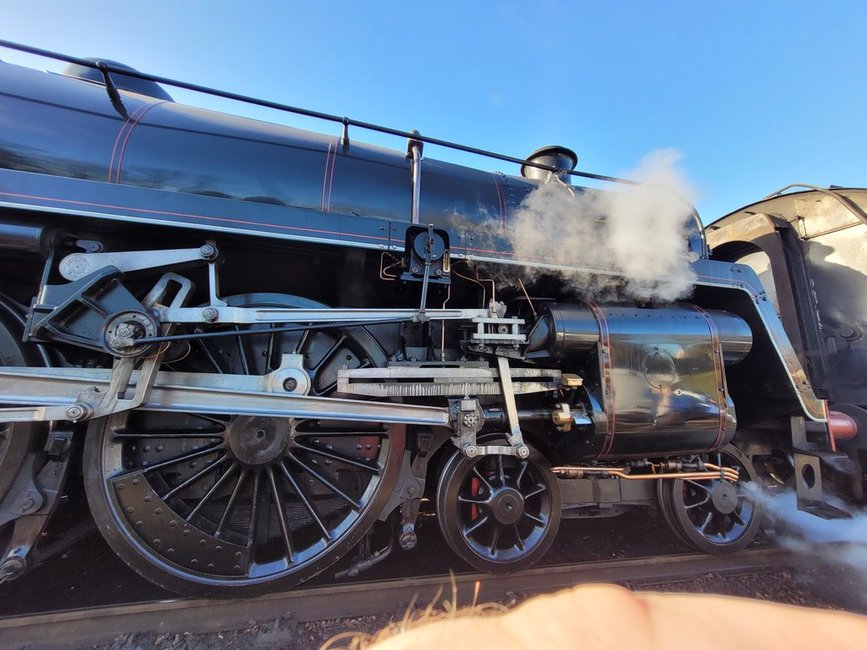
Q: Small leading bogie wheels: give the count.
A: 2